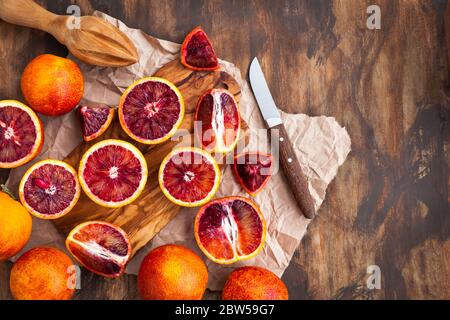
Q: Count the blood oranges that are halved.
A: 6